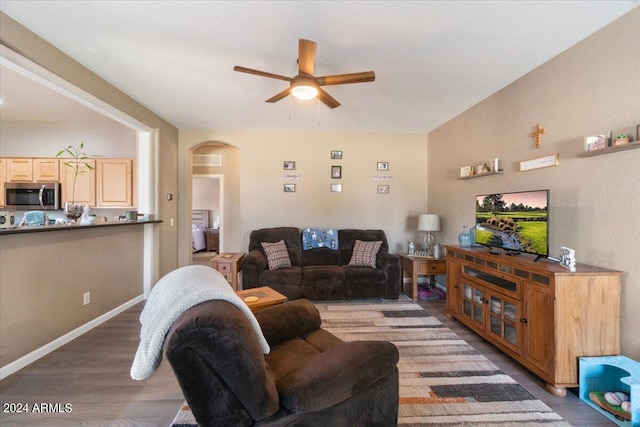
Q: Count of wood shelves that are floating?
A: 2